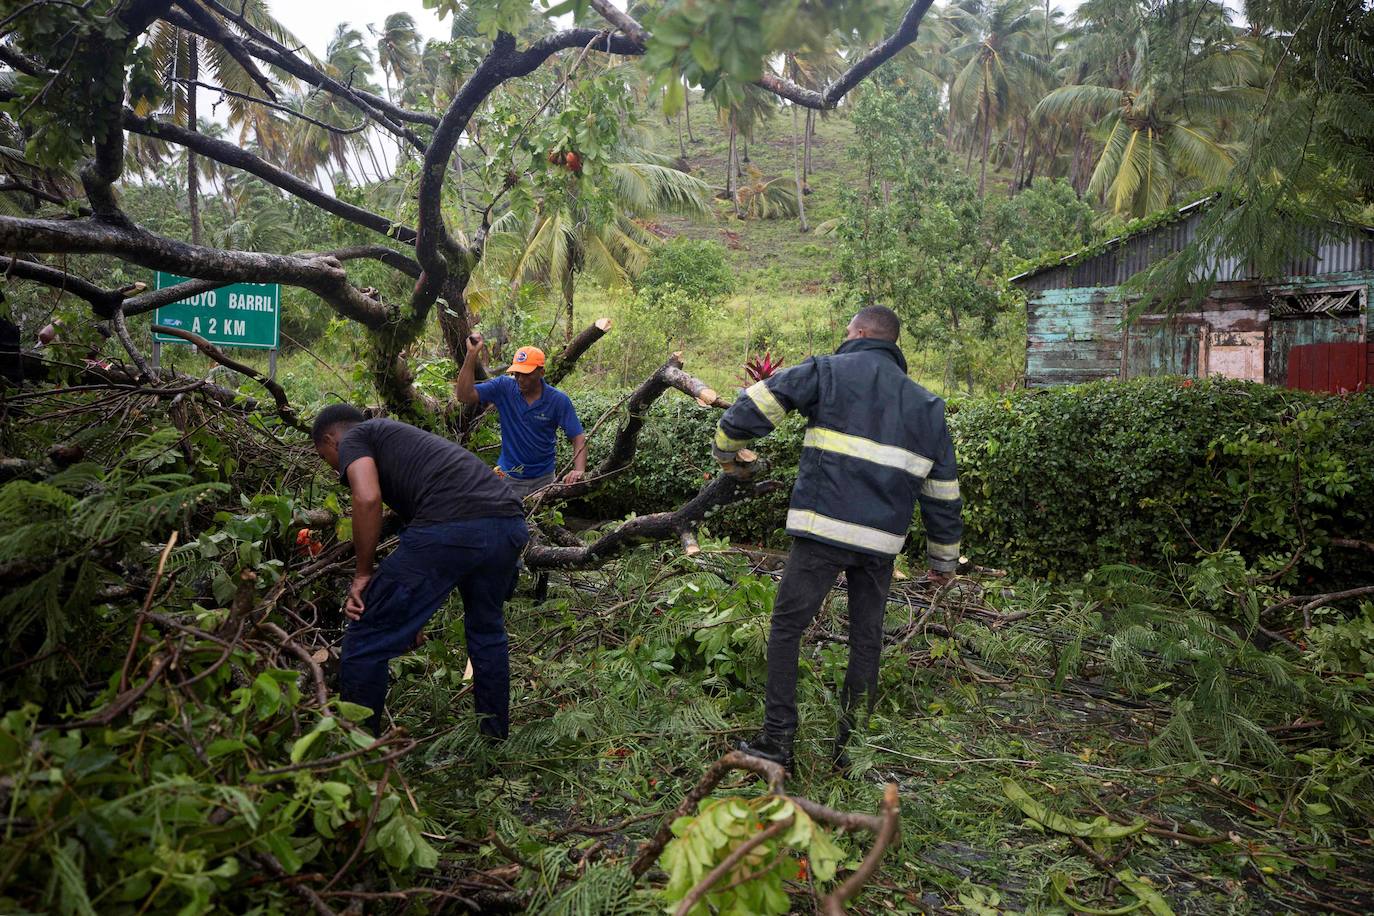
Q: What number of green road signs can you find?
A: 1